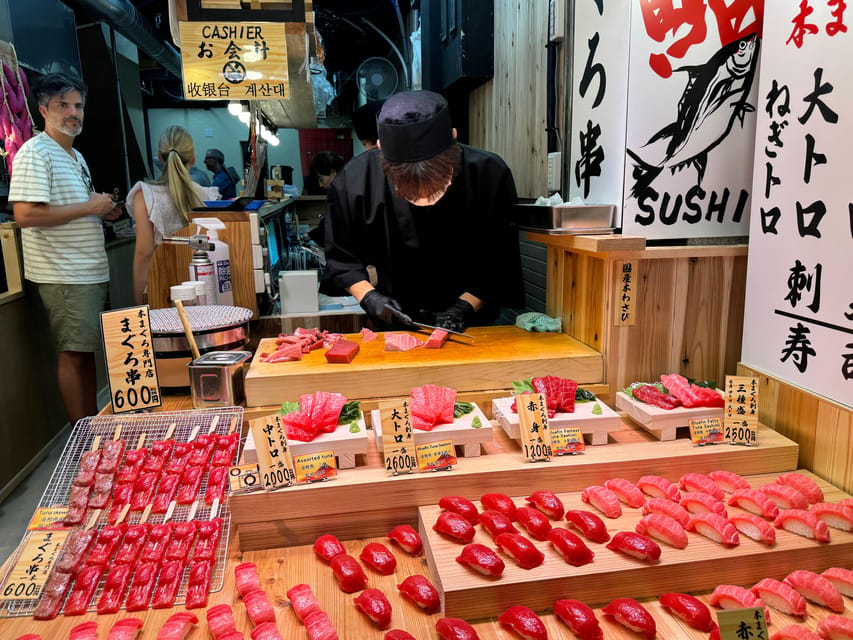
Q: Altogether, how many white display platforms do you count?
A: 4